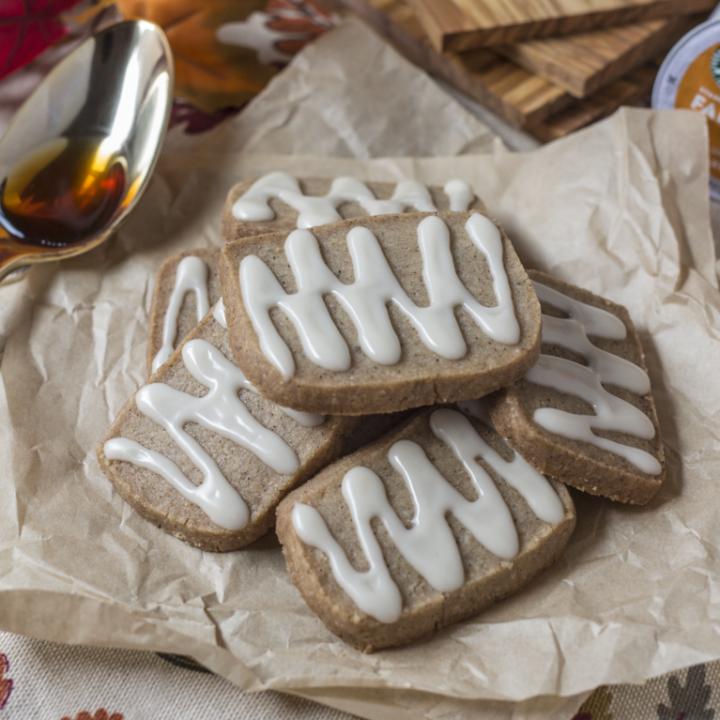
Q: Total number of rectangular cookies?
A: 6